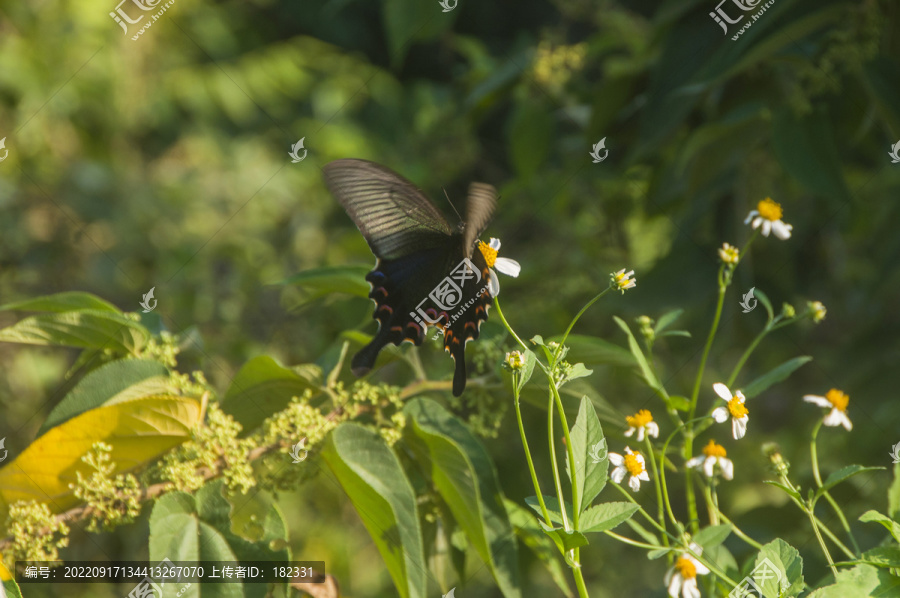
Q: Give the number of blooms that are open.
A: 8